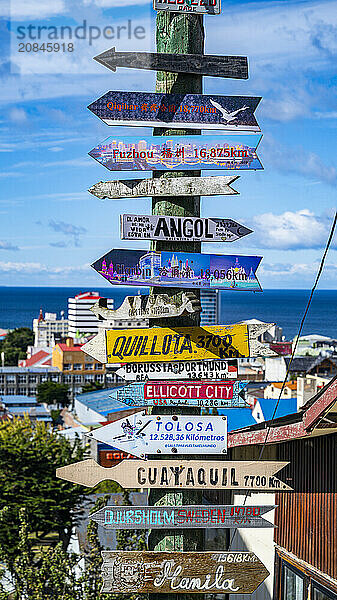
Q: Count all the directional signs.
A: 14